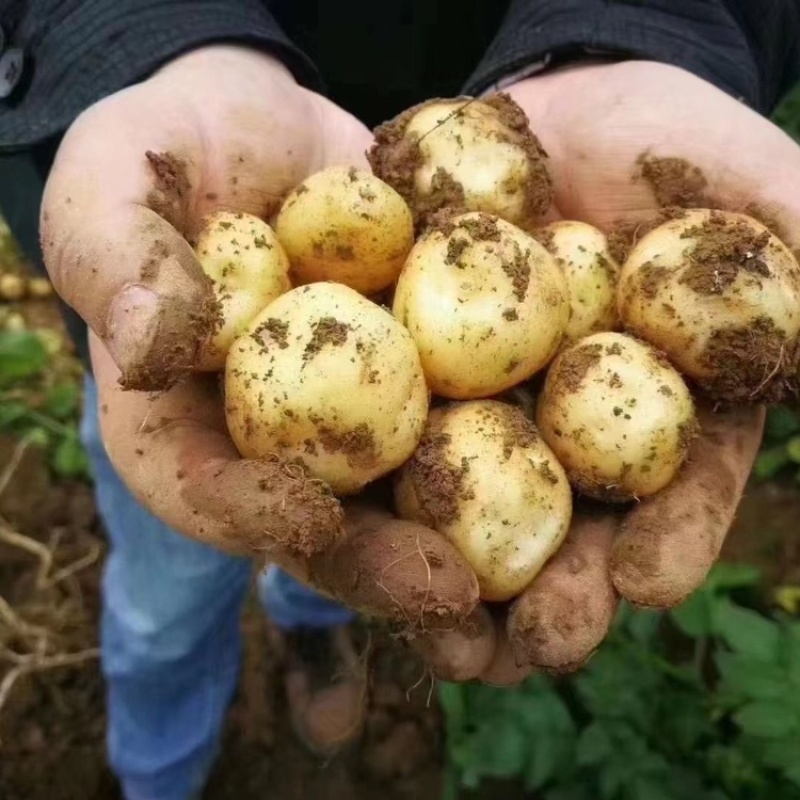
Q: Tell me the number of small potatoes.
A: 9